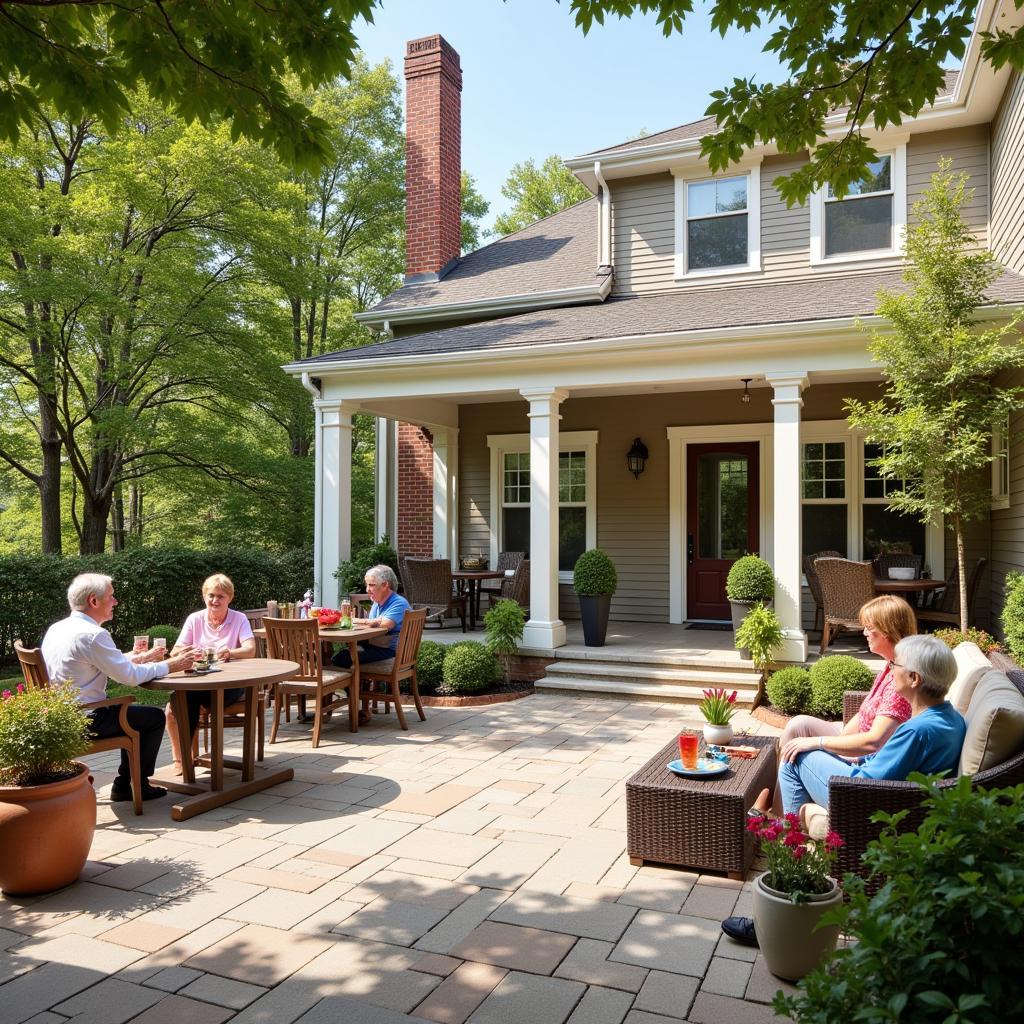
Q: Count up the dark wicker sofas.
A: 1